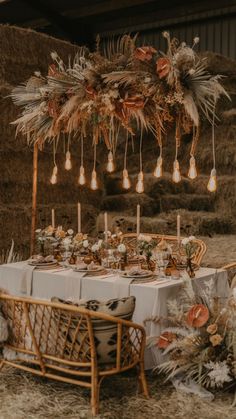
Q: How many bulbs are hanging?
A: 11